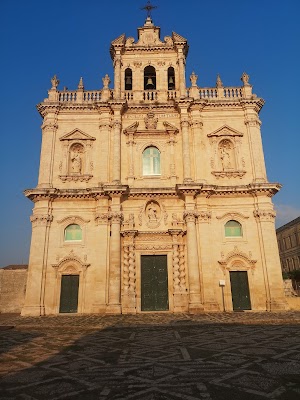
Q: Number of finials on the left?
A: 3